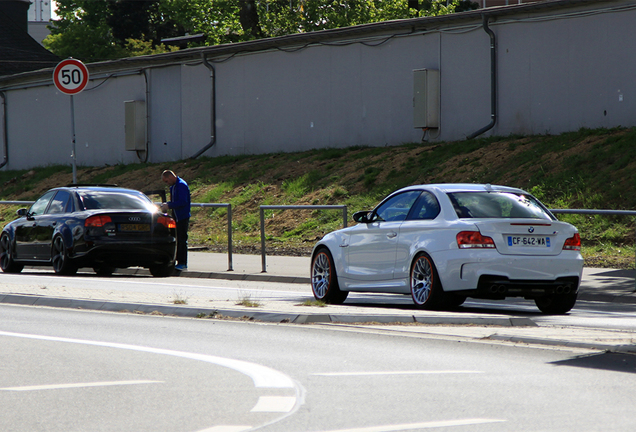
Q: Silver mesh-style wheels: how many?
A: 2